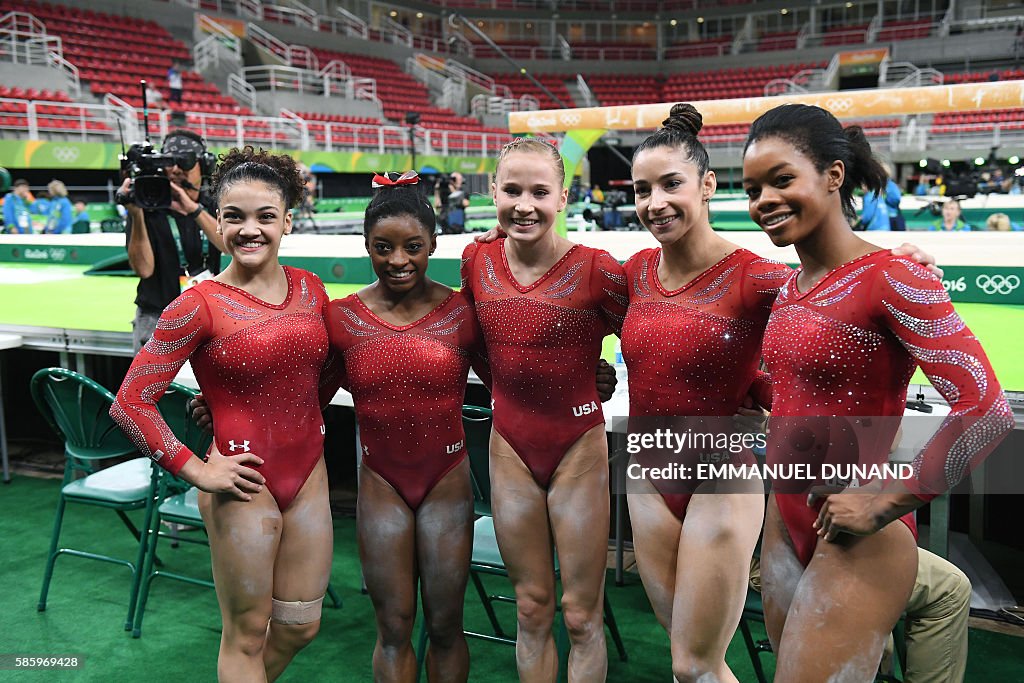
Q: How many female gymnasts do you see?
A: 5